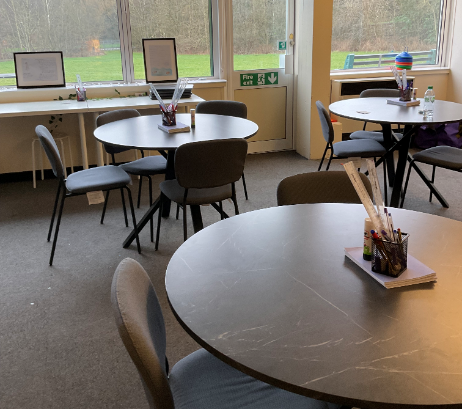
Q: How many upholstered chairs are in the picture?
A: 9